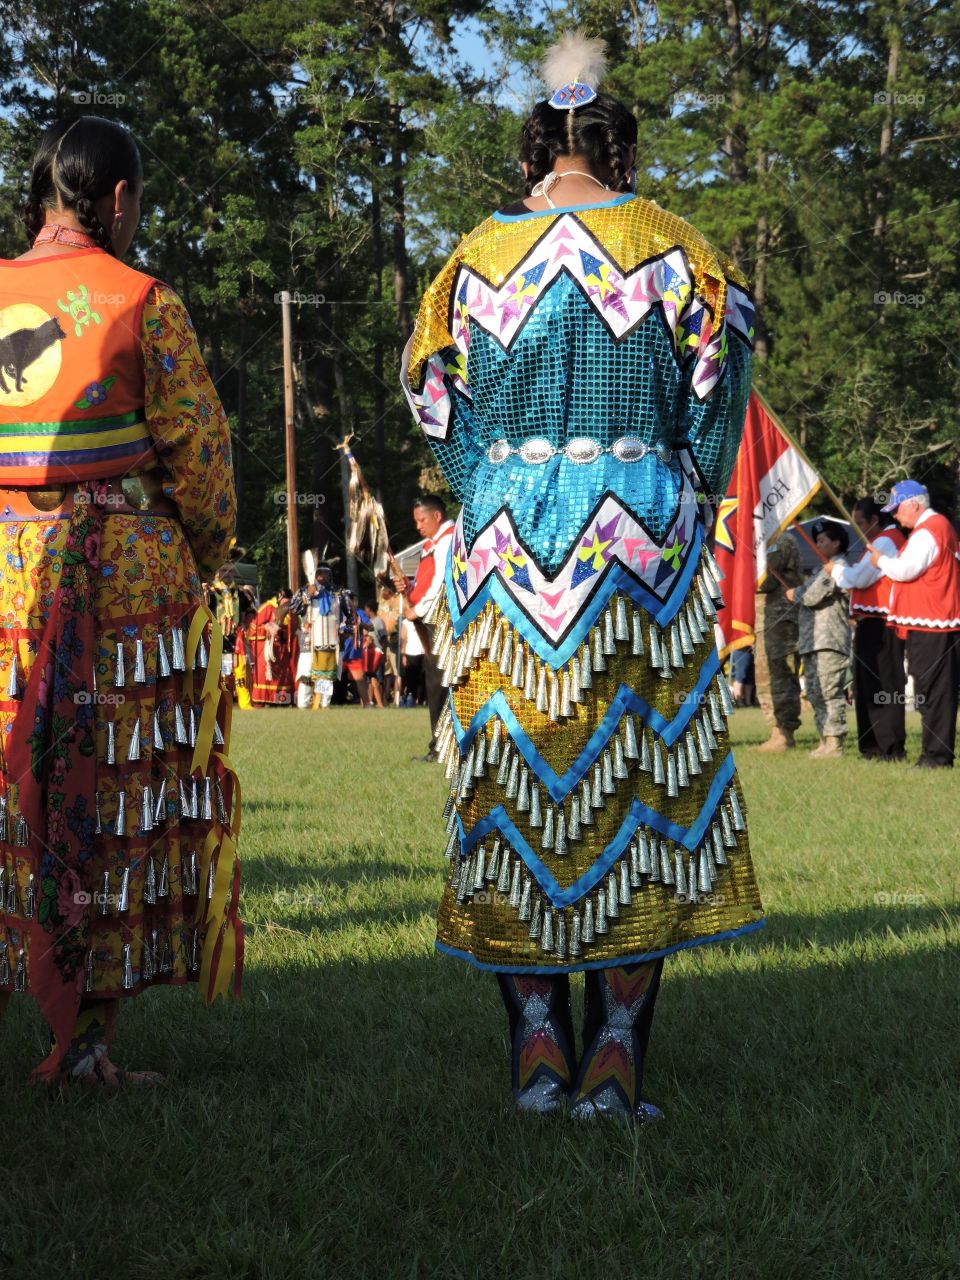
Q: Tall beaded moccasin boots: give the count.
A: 2